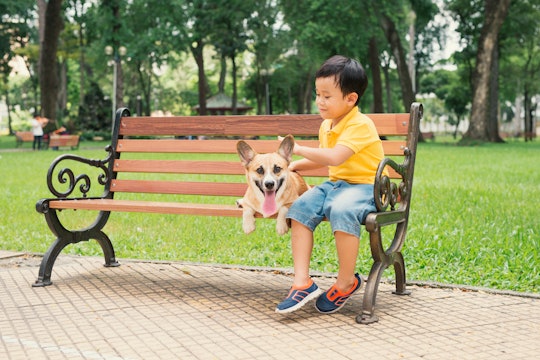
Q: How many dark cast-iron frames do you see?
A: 2